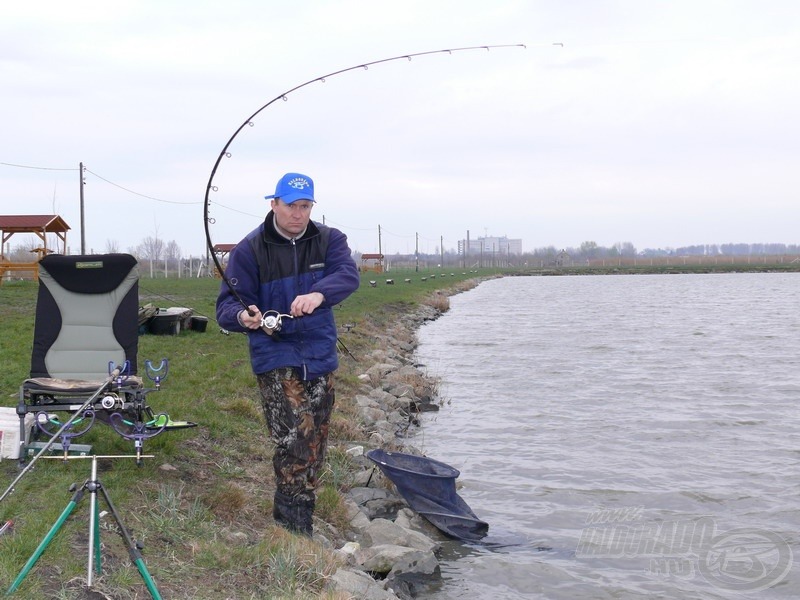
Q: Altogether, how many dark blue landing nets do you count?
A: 1